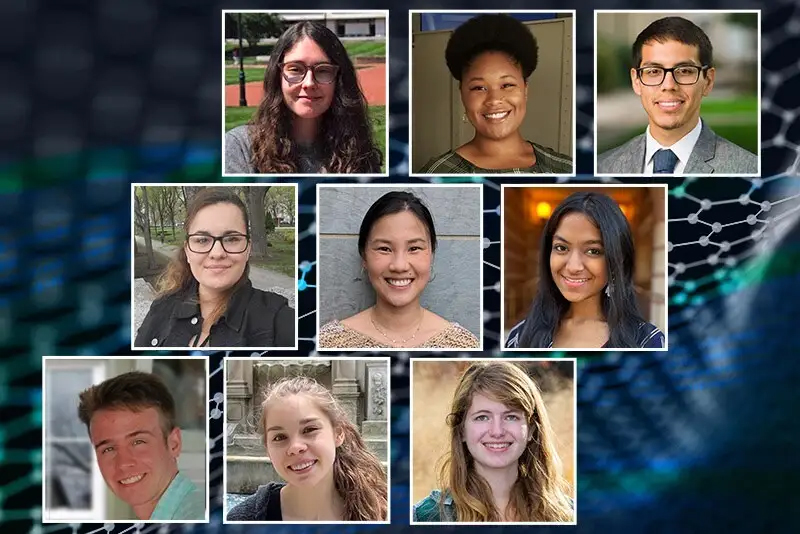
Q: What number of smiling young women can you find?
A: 7